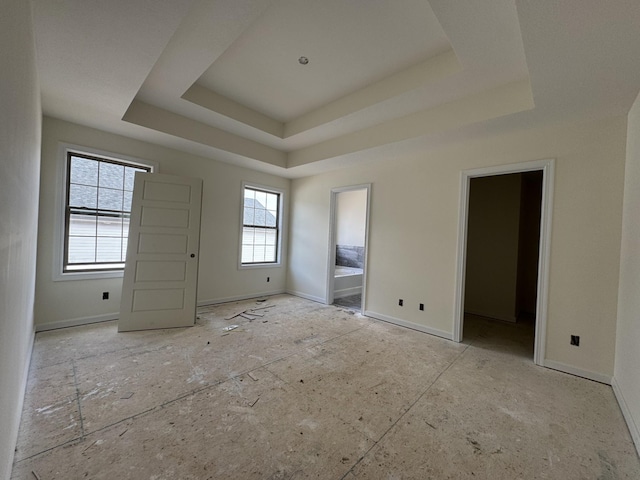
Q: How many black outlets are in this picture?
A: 5